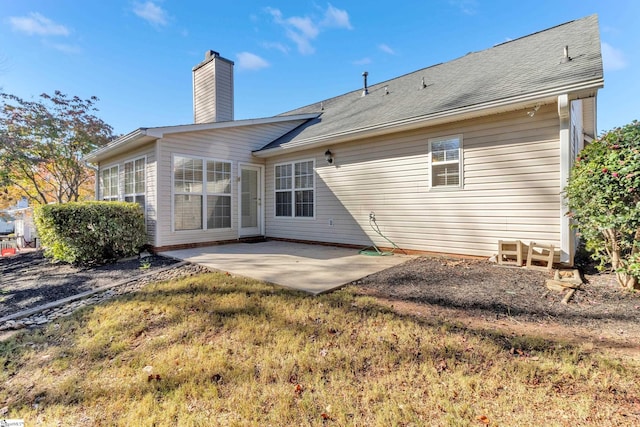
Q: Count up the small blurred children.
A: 0